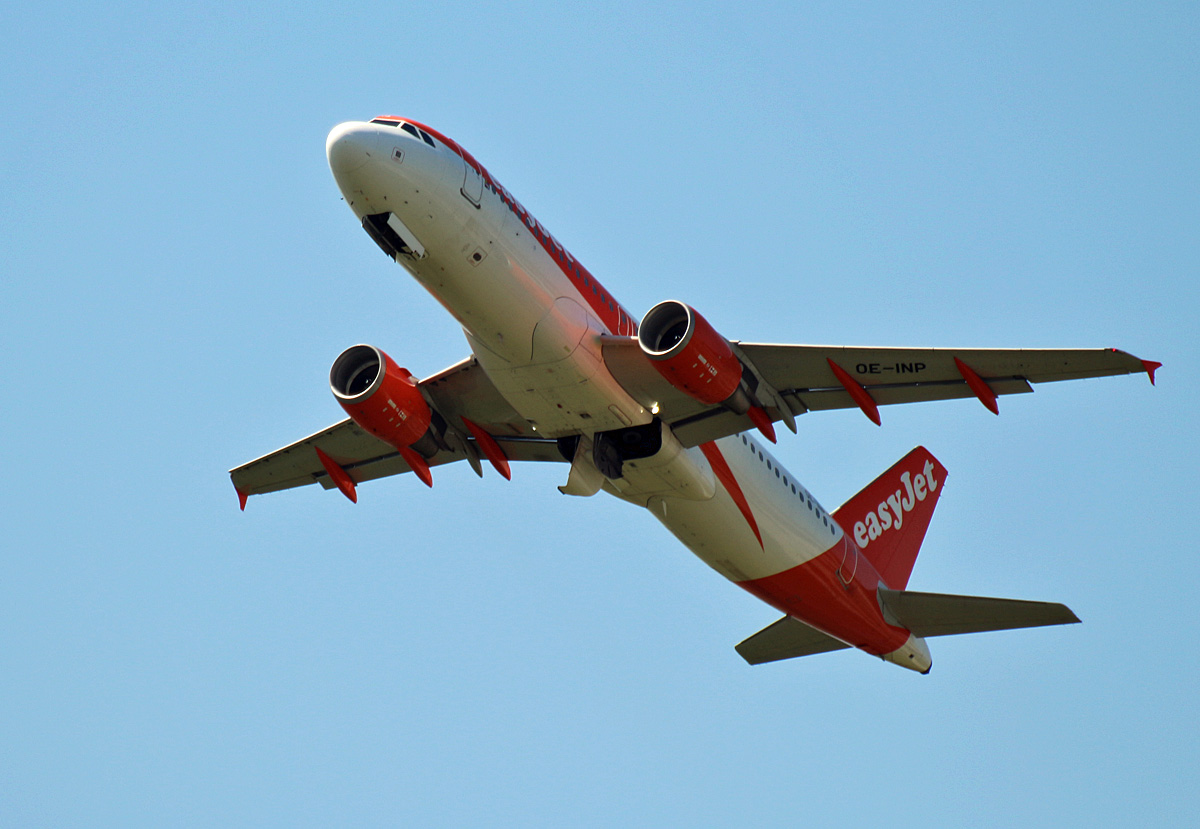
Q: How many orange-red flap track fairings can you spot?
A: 6